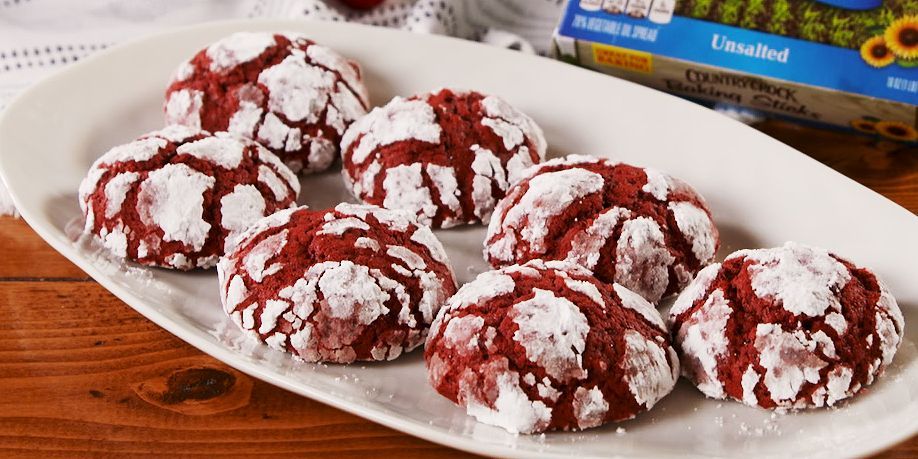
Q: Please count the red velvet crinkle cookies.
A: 7